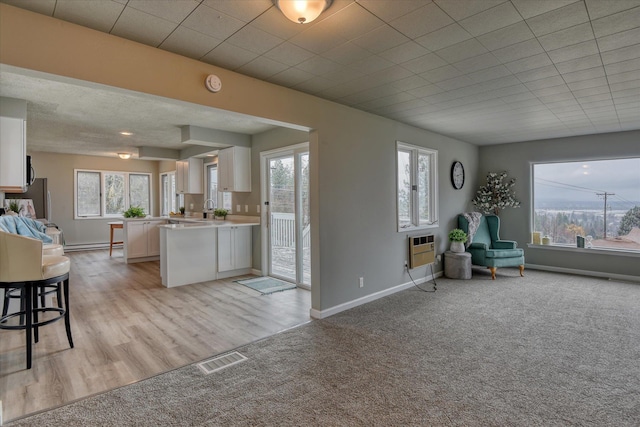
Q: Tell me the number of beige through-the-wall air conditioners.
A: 1